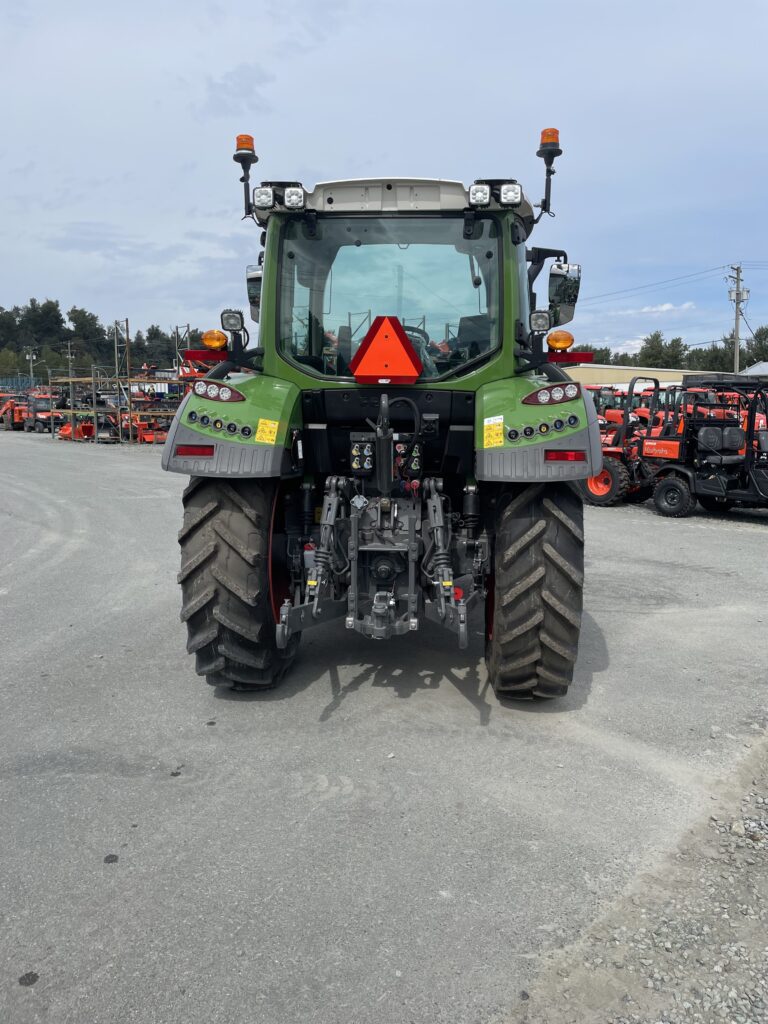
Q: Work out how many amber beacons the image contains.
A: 2